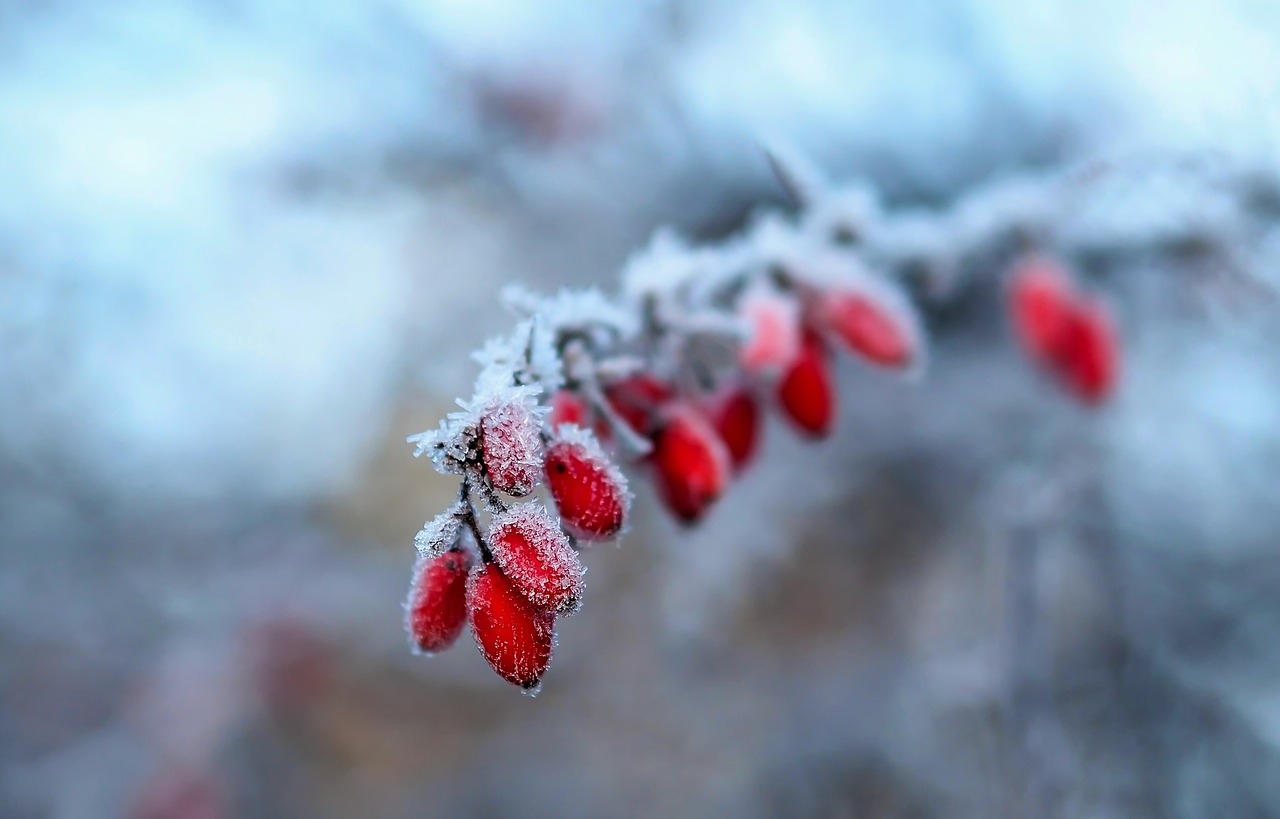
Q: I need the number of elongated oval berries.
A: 14